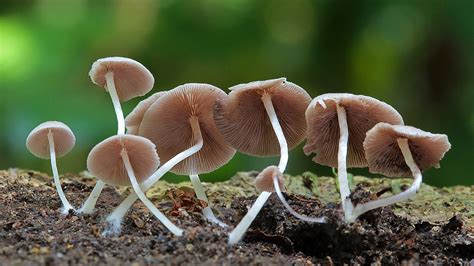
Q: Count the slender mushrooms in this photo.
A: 9